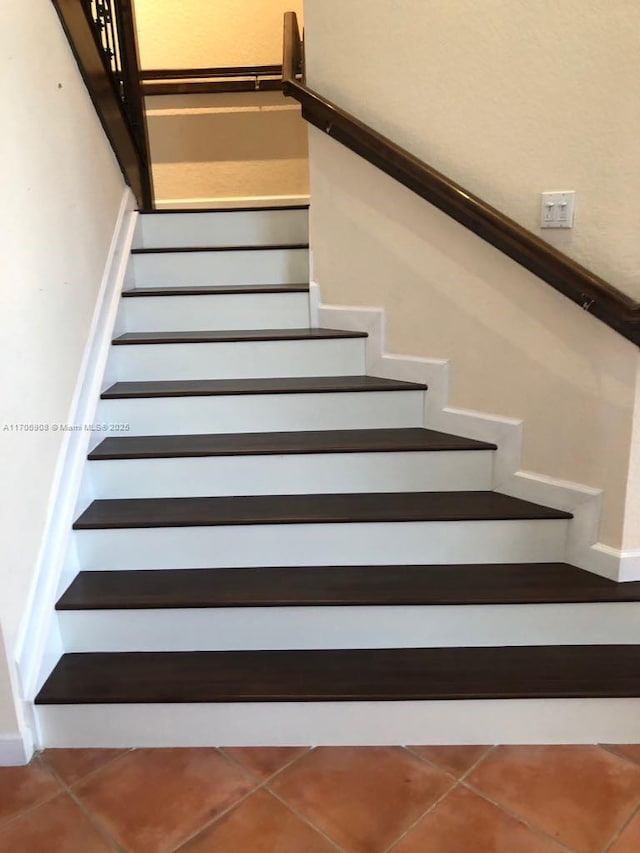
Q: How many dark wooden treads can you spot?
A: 9